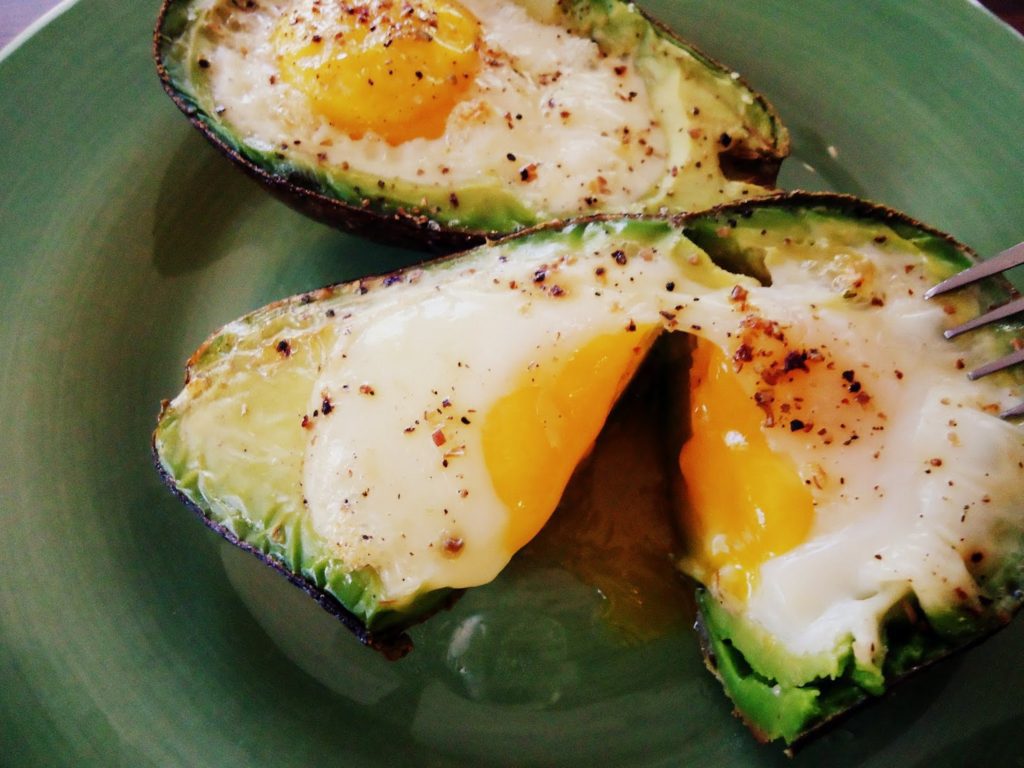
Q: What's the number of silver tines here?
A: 4